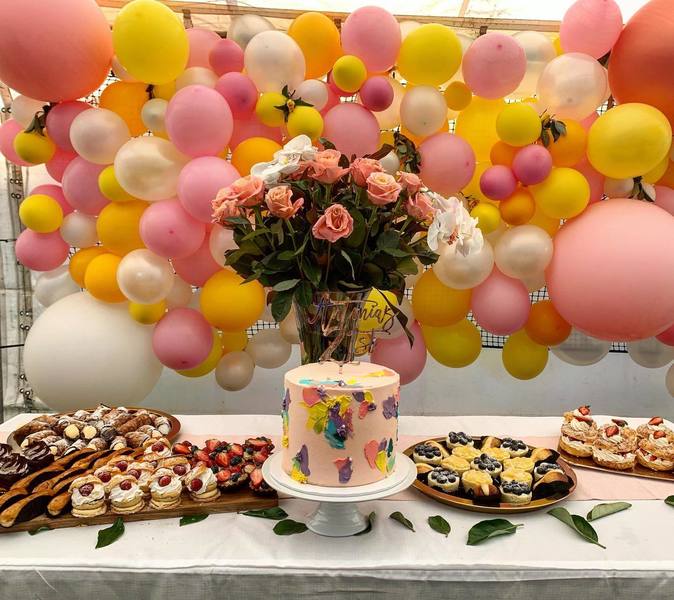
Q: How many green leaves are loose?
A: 12